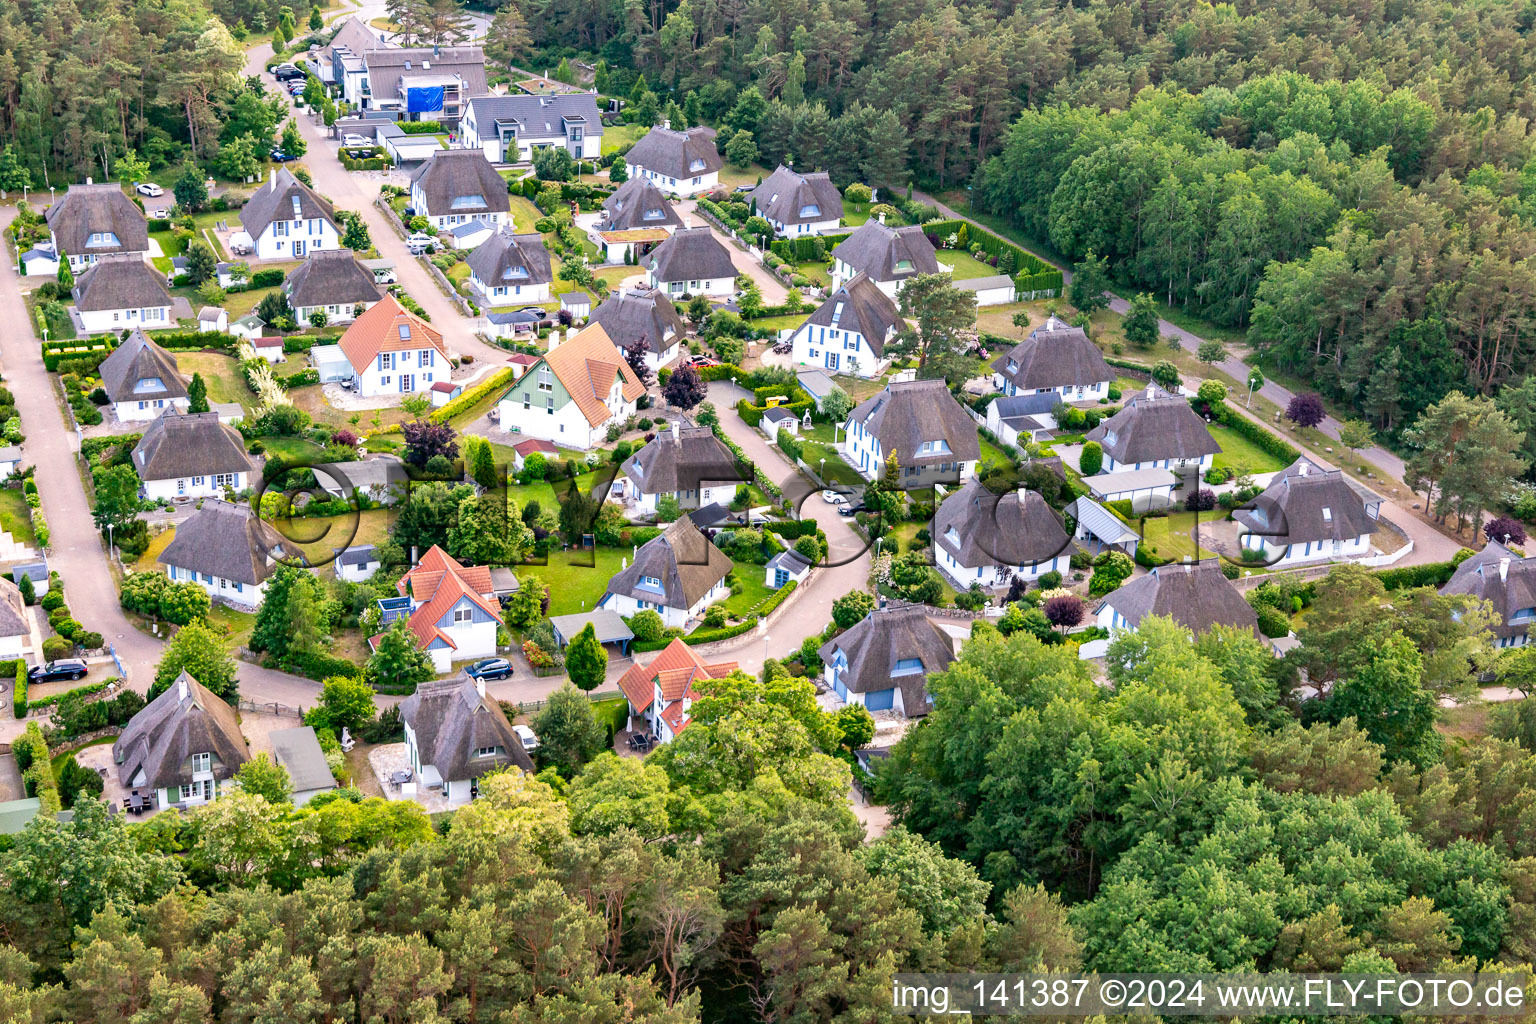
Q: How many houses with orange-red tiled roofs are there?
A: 4